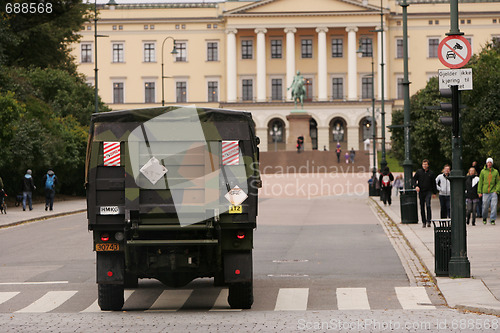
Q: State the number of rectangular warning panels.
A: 2